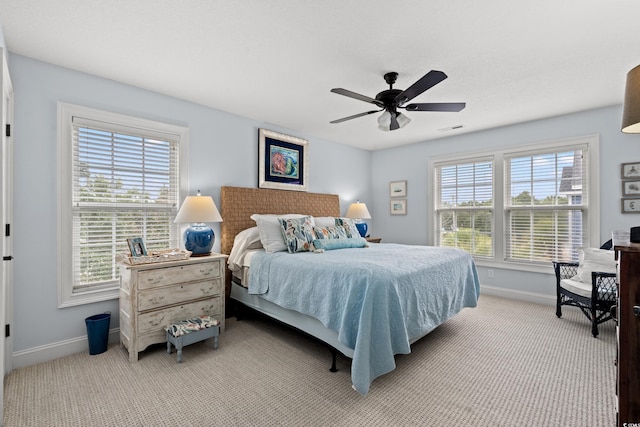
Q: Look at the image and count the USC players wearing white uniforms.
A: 0